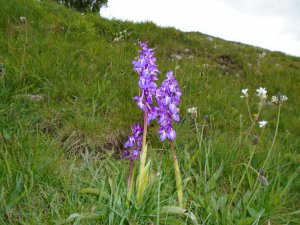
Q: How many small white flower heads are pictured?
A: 5